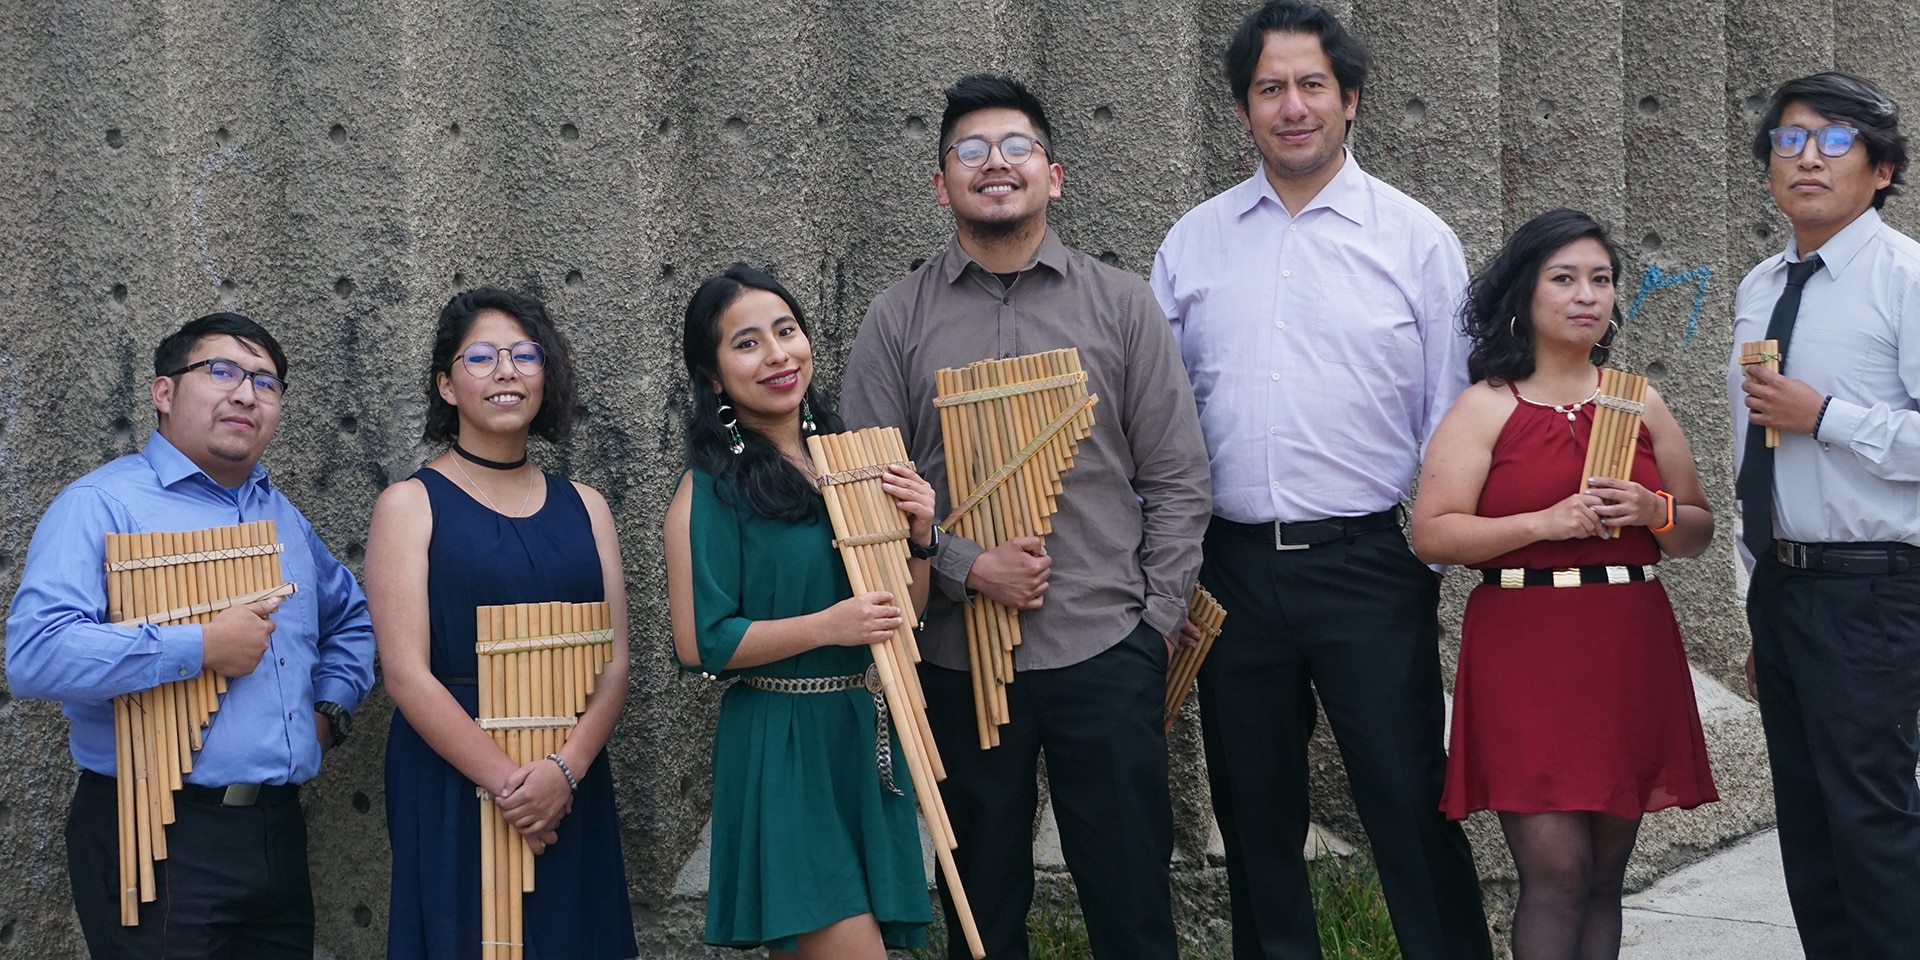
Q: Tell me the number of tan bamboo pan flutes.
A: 7